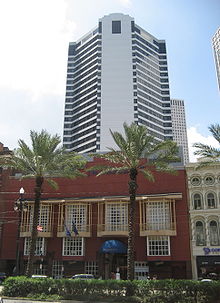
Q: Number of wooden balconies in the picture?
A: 4